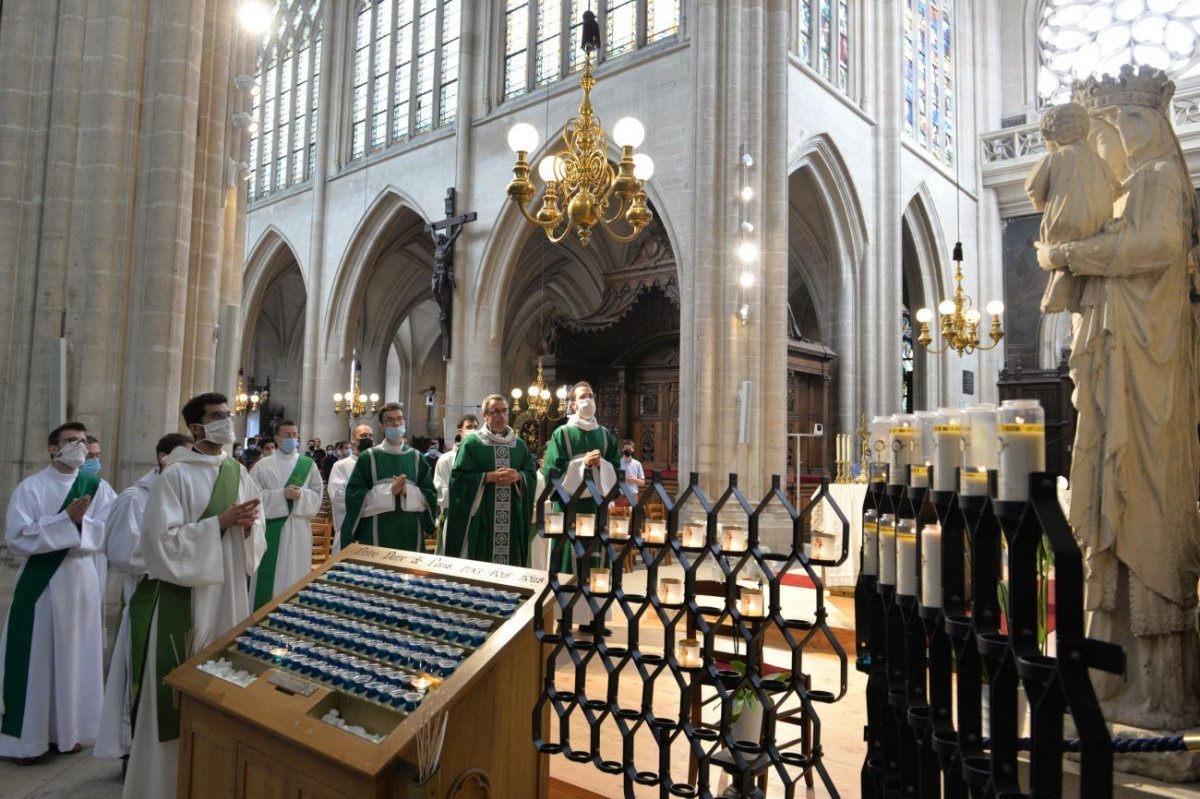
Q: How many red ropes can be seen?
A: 0